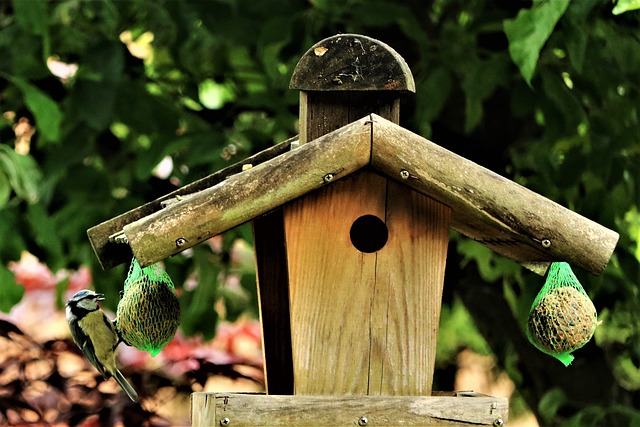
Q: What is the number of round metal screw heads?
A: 7